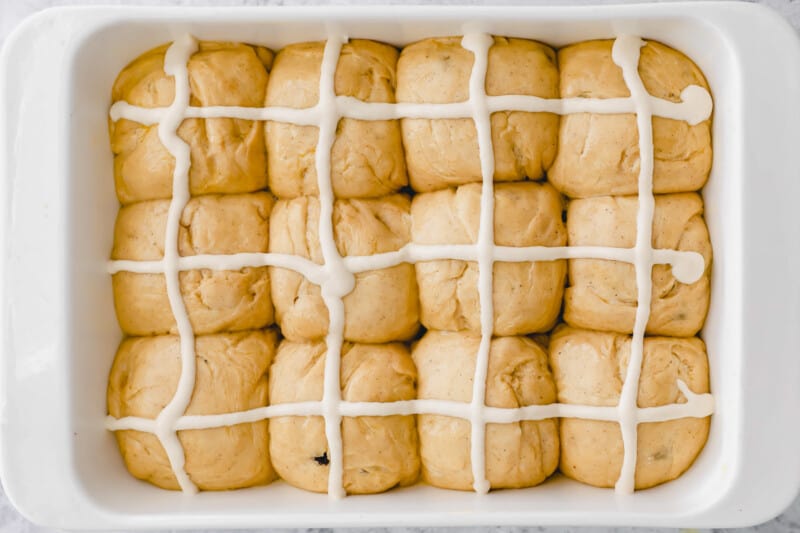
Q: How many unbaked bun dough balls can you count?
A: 12